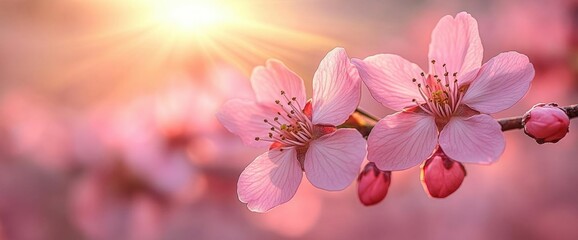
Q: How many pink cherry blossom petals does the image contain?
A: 10